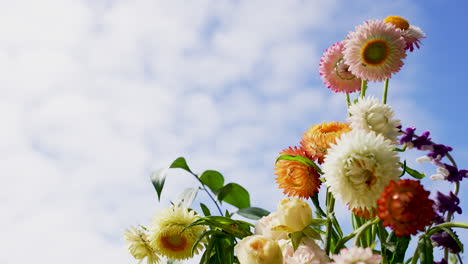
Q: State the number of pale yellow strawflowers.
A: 2